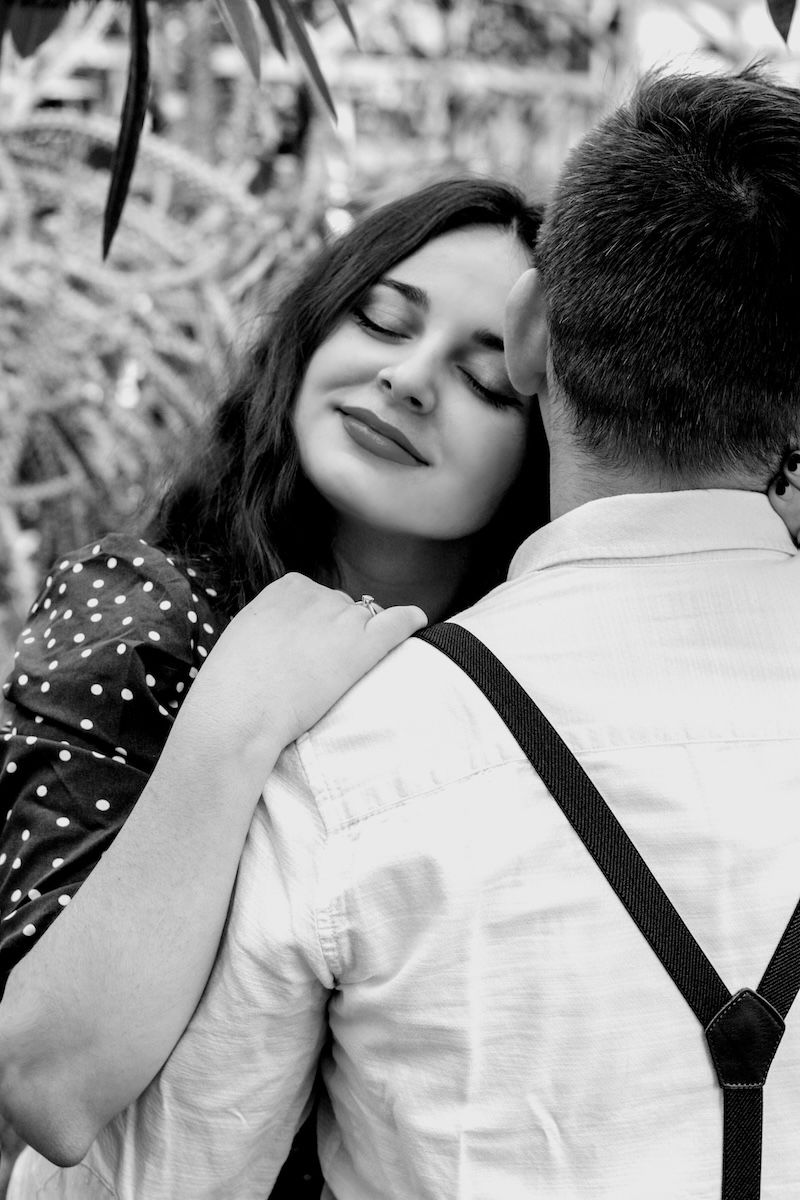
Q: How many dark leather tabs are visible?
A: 1